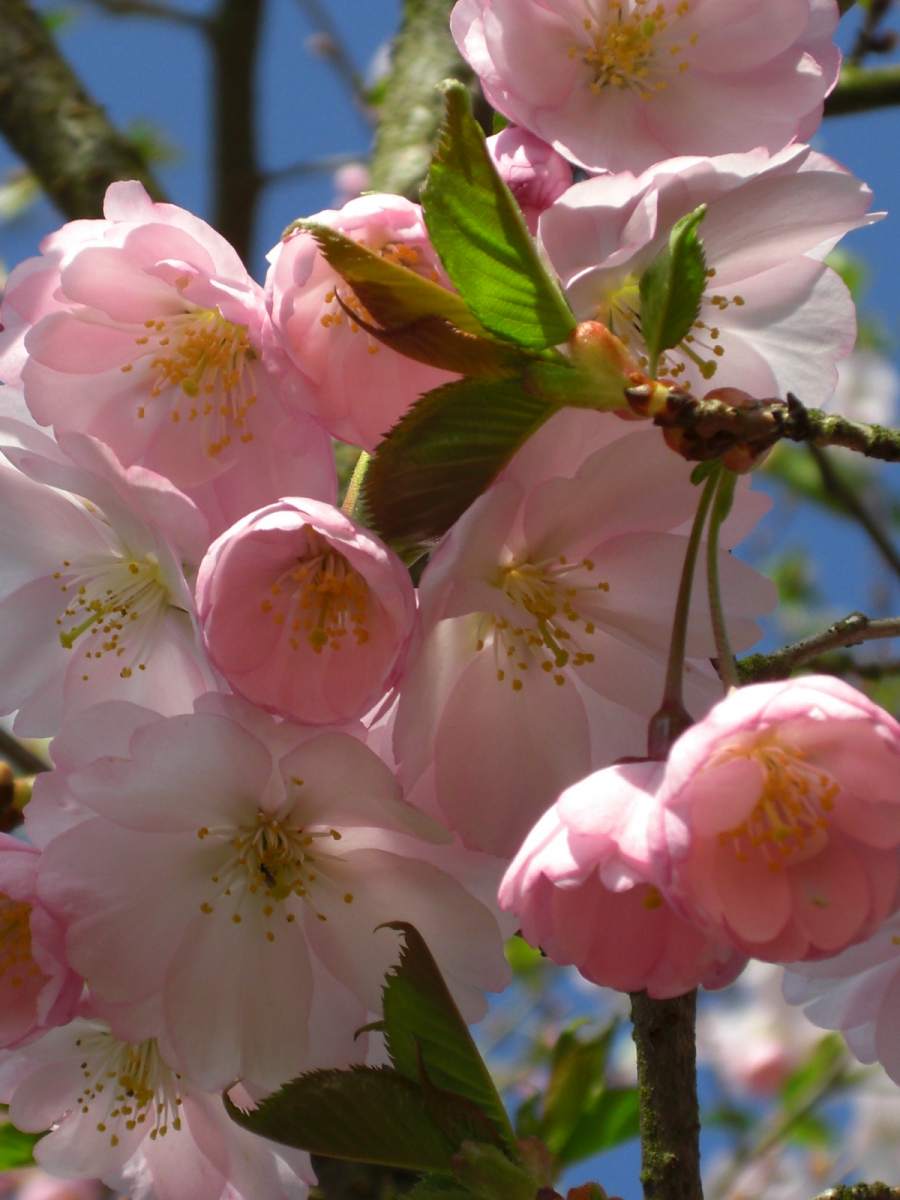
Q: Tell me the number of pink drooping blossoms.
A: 2